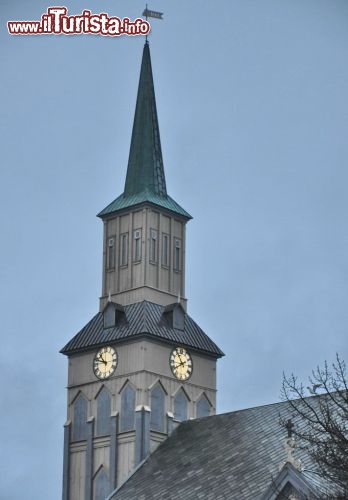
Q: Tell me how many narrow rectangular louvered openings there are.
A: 6